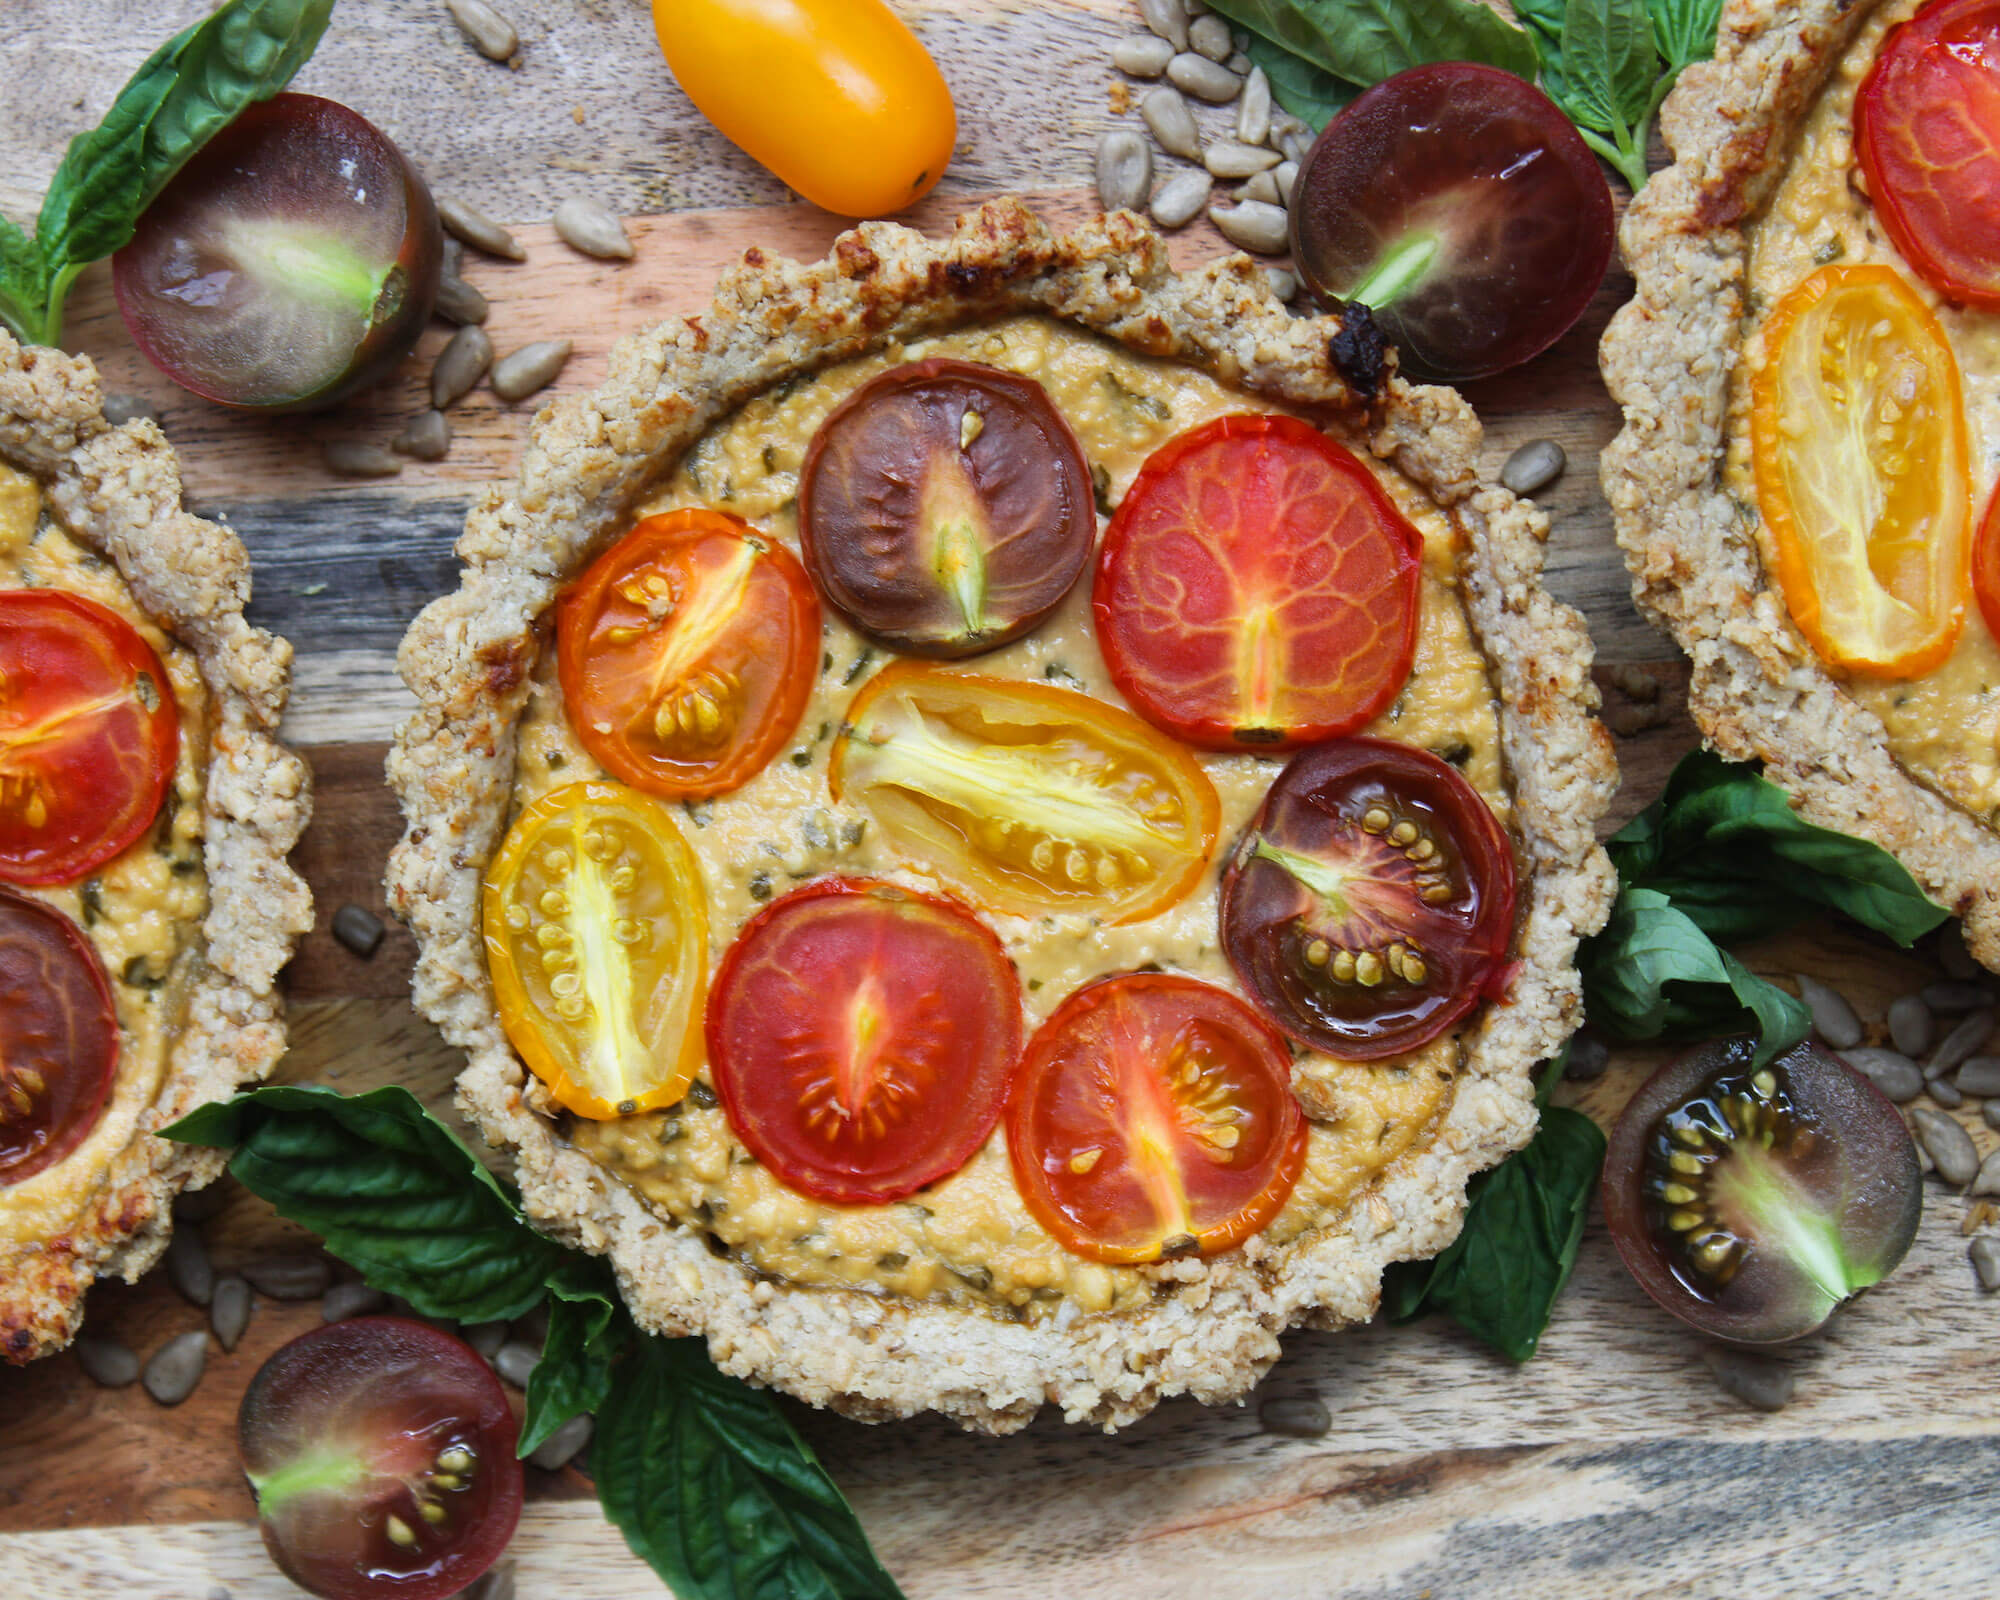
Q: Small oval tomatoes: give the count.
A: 4